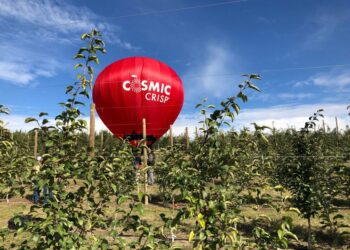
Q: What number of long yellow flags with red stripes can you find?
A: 0